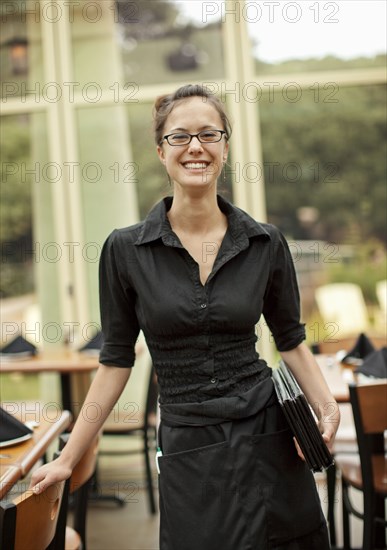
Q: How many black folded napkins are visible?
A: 5